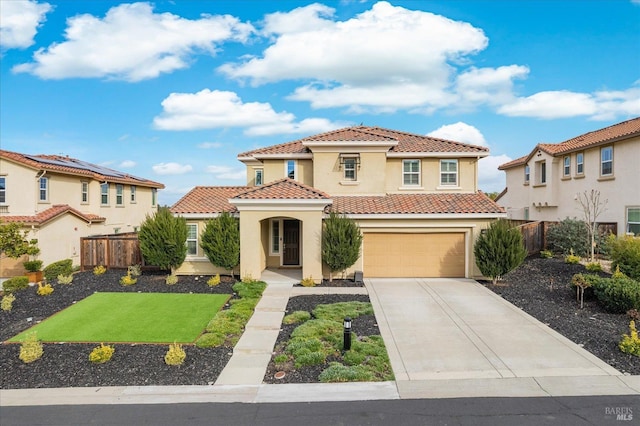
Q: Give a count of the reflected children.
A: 0